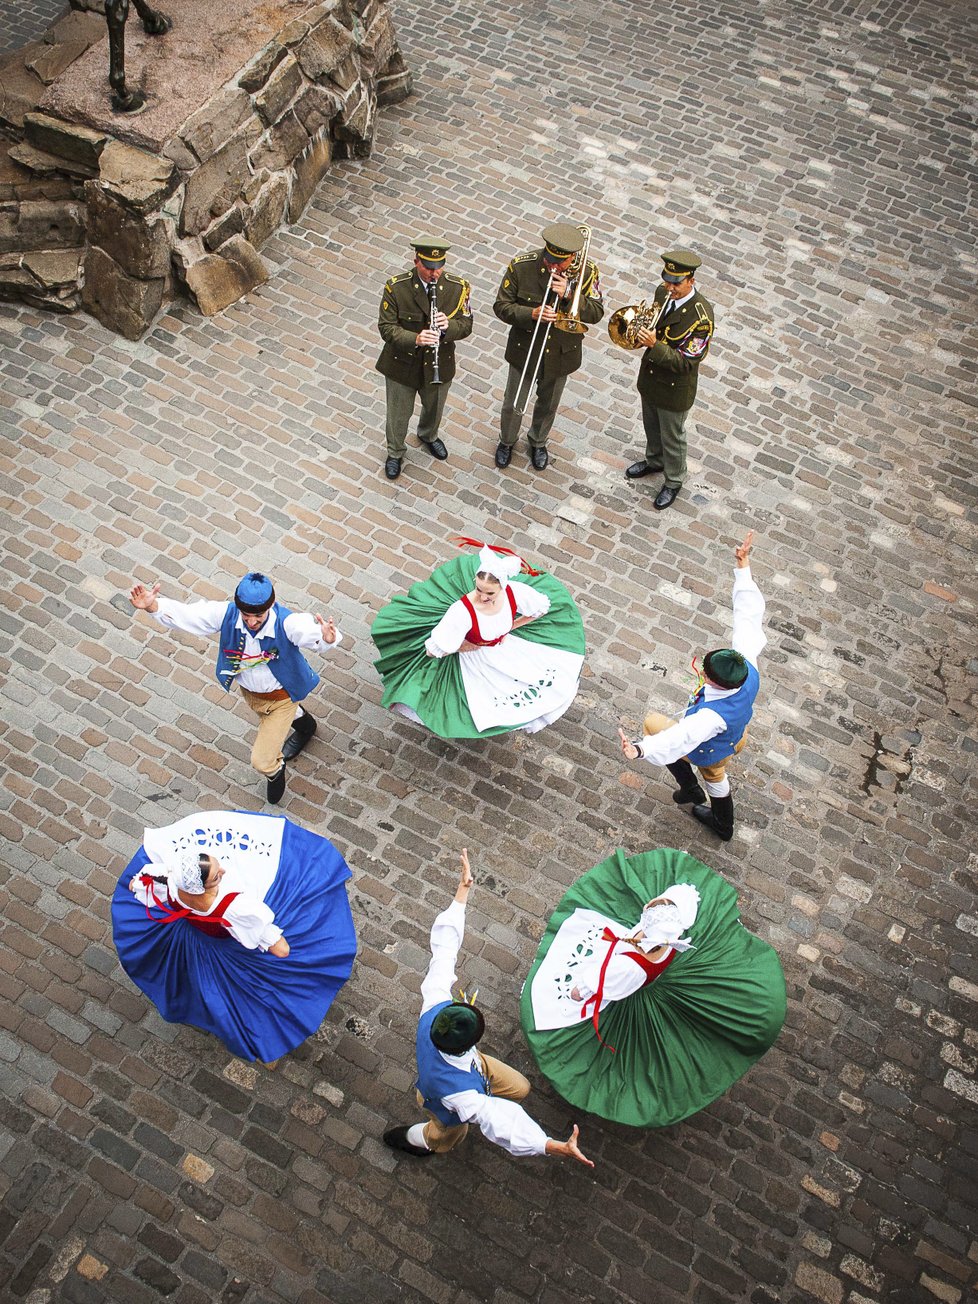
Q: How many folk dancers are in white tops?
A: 6